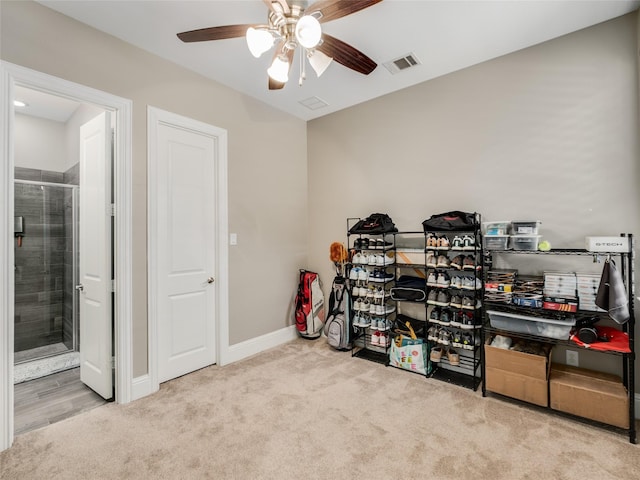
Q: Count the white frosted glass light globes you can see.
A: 4